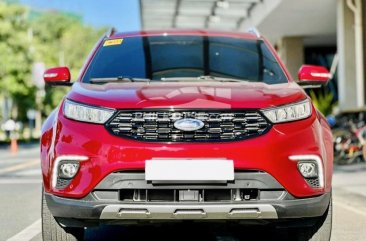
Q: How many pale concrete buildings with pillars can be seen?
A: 1